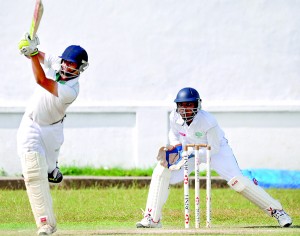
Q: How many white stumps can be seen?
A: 3